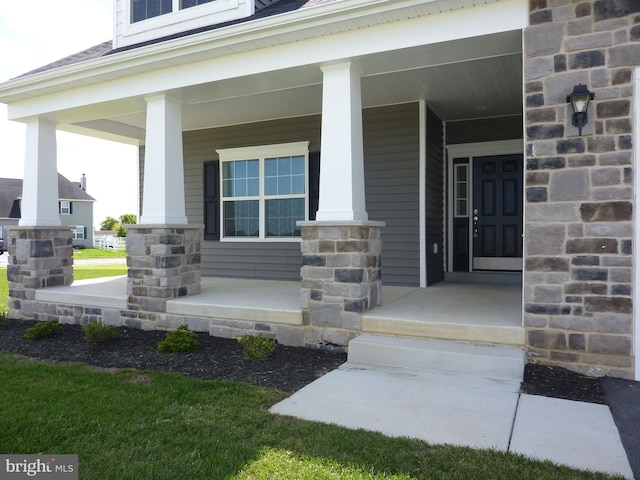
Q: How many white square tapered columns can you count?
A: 3